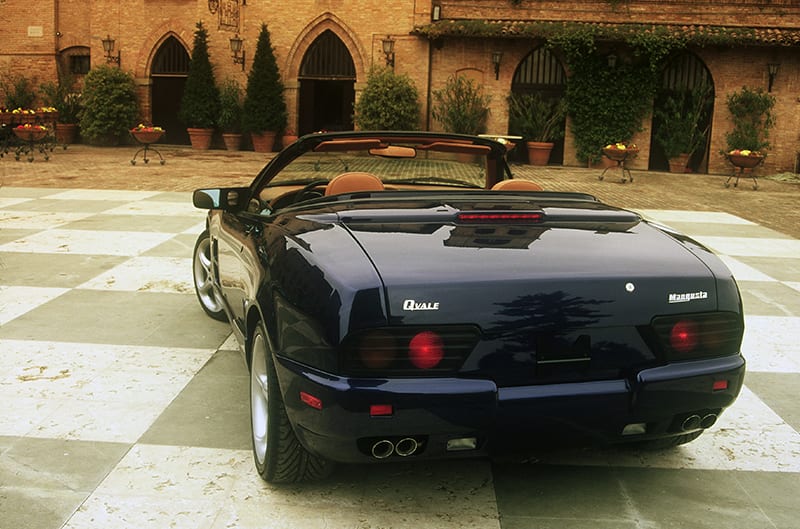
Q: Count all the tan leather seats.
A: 2